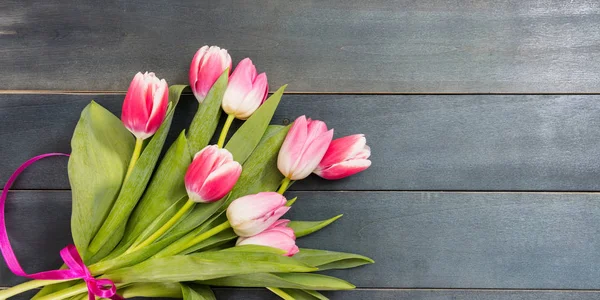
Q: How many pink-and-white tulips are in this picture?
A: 8